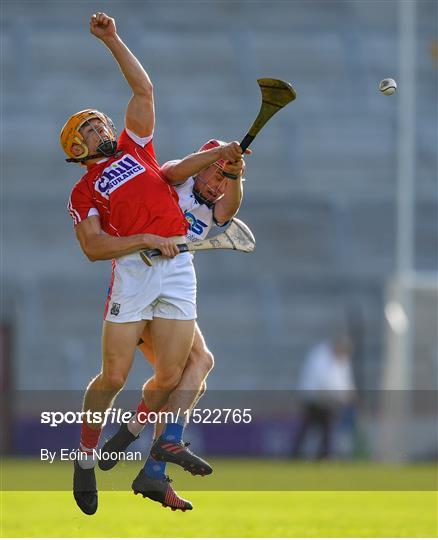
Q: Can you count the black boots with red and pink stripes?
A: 2